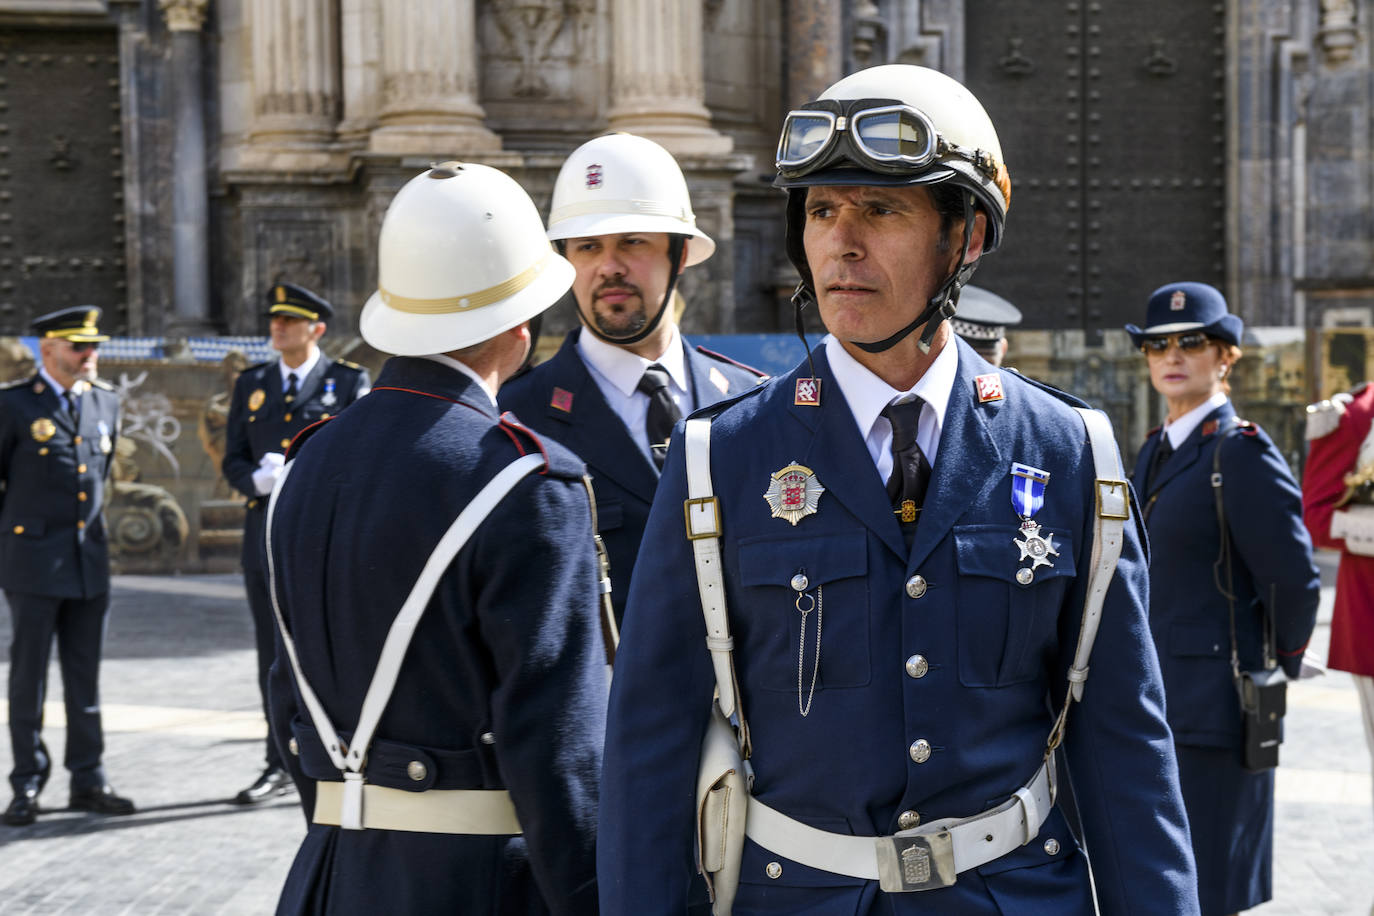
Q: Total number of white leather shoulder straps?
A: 4